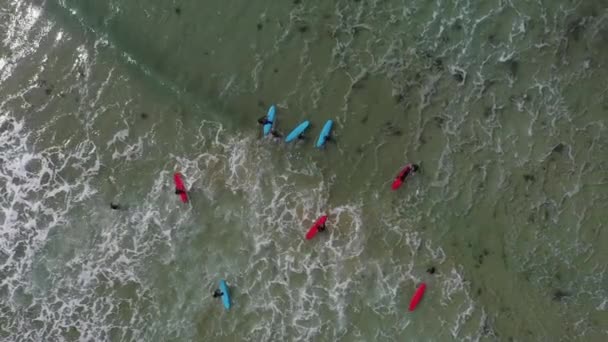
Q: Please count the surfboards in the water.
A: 8